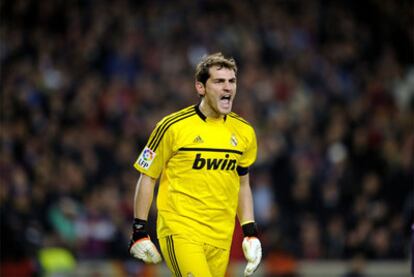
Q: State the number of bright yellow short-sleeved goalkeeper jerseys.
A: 1